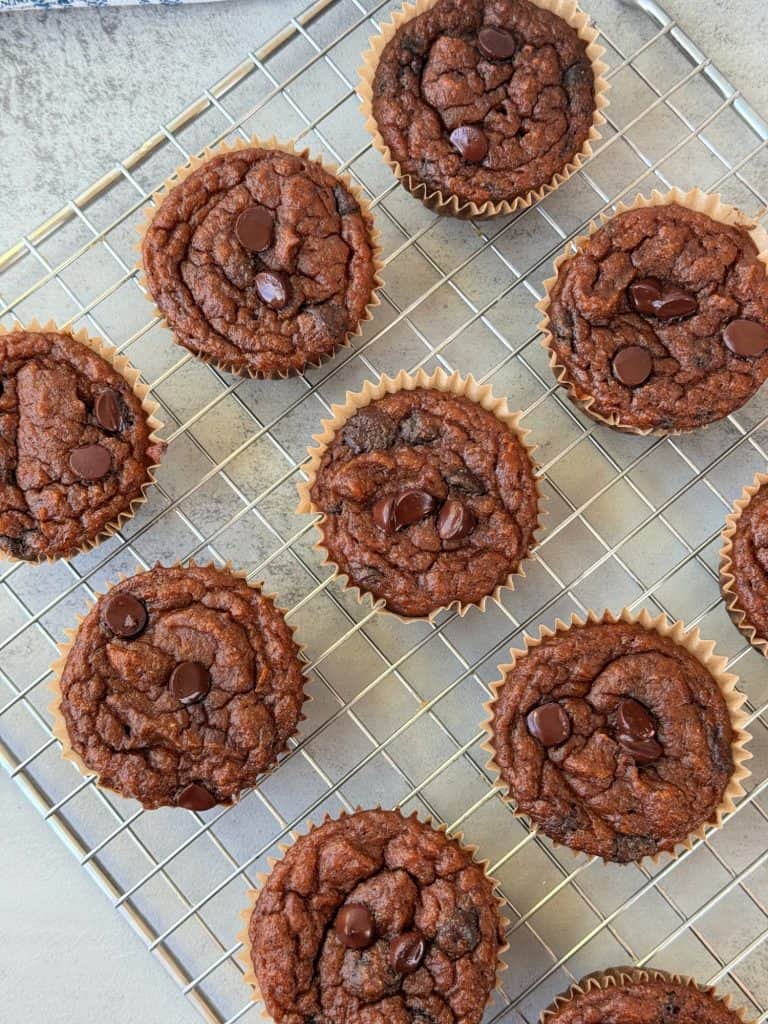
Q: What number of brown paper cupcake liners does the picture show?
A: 10